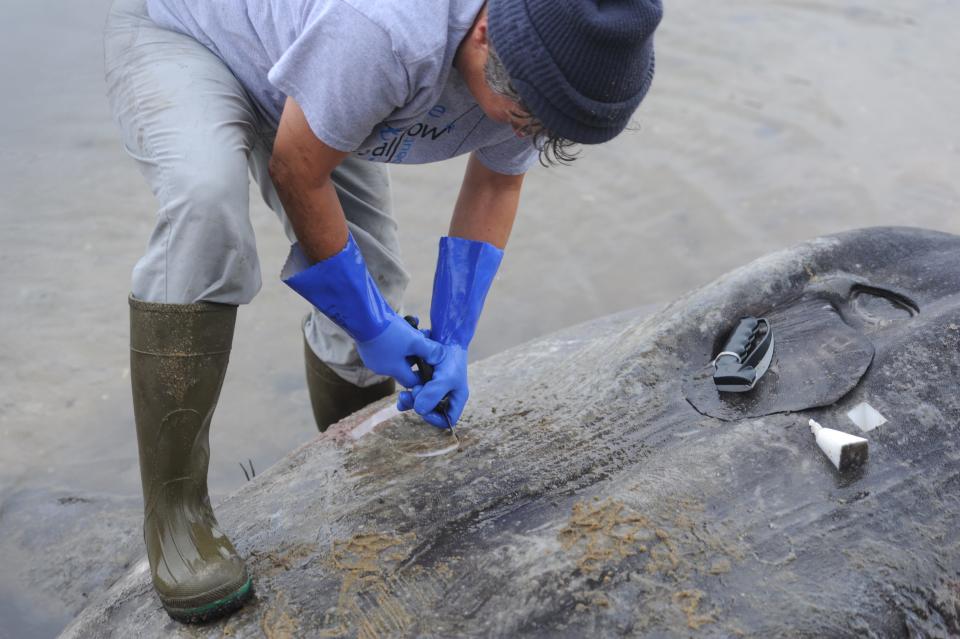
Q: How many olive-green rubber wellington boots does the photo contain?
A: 2